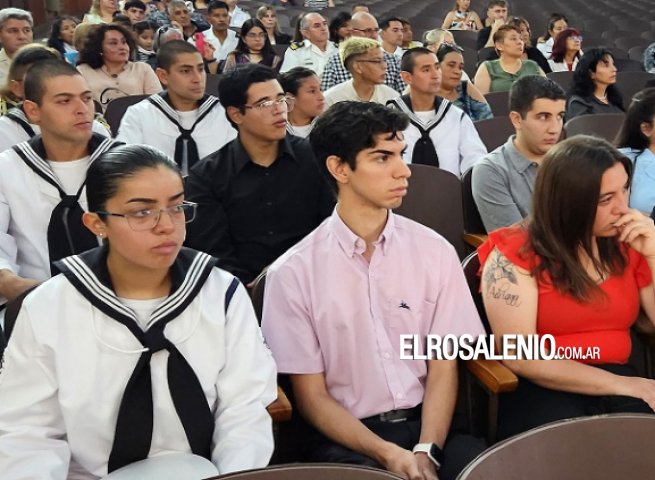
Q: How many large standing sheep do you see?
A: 0